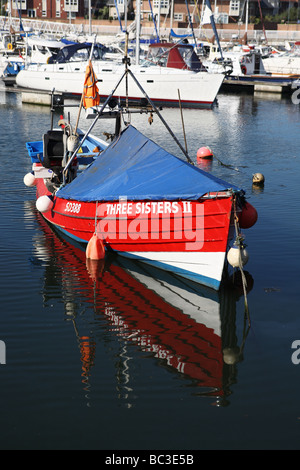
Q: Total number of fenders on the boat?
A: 5